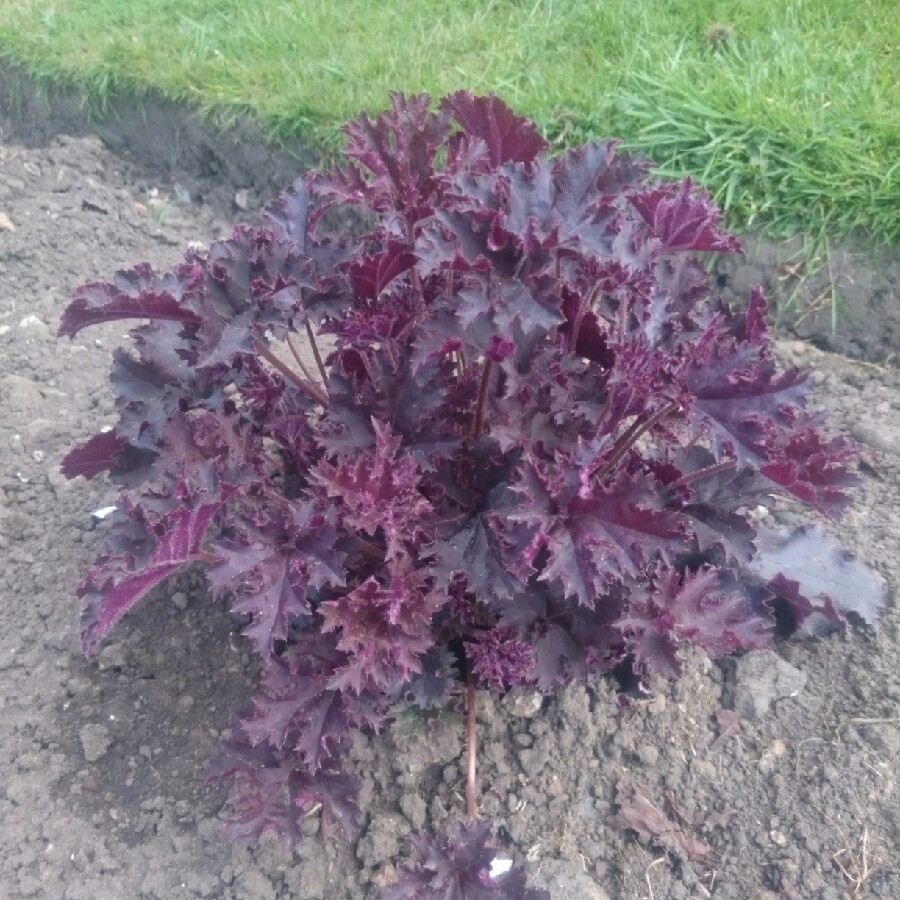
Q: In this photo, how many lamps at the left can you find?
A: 0